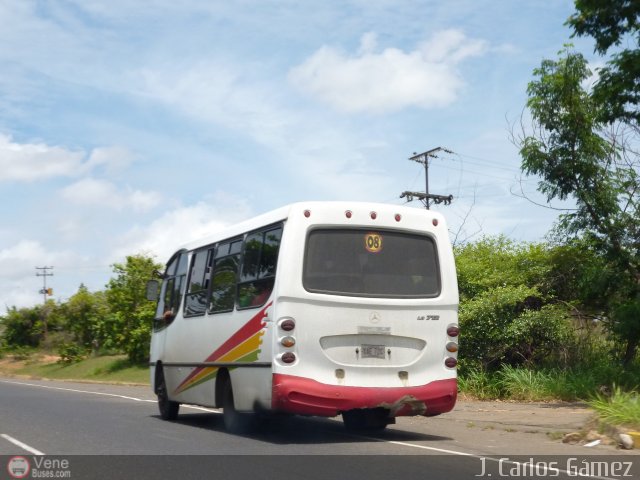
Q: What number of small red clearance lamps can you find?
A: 5